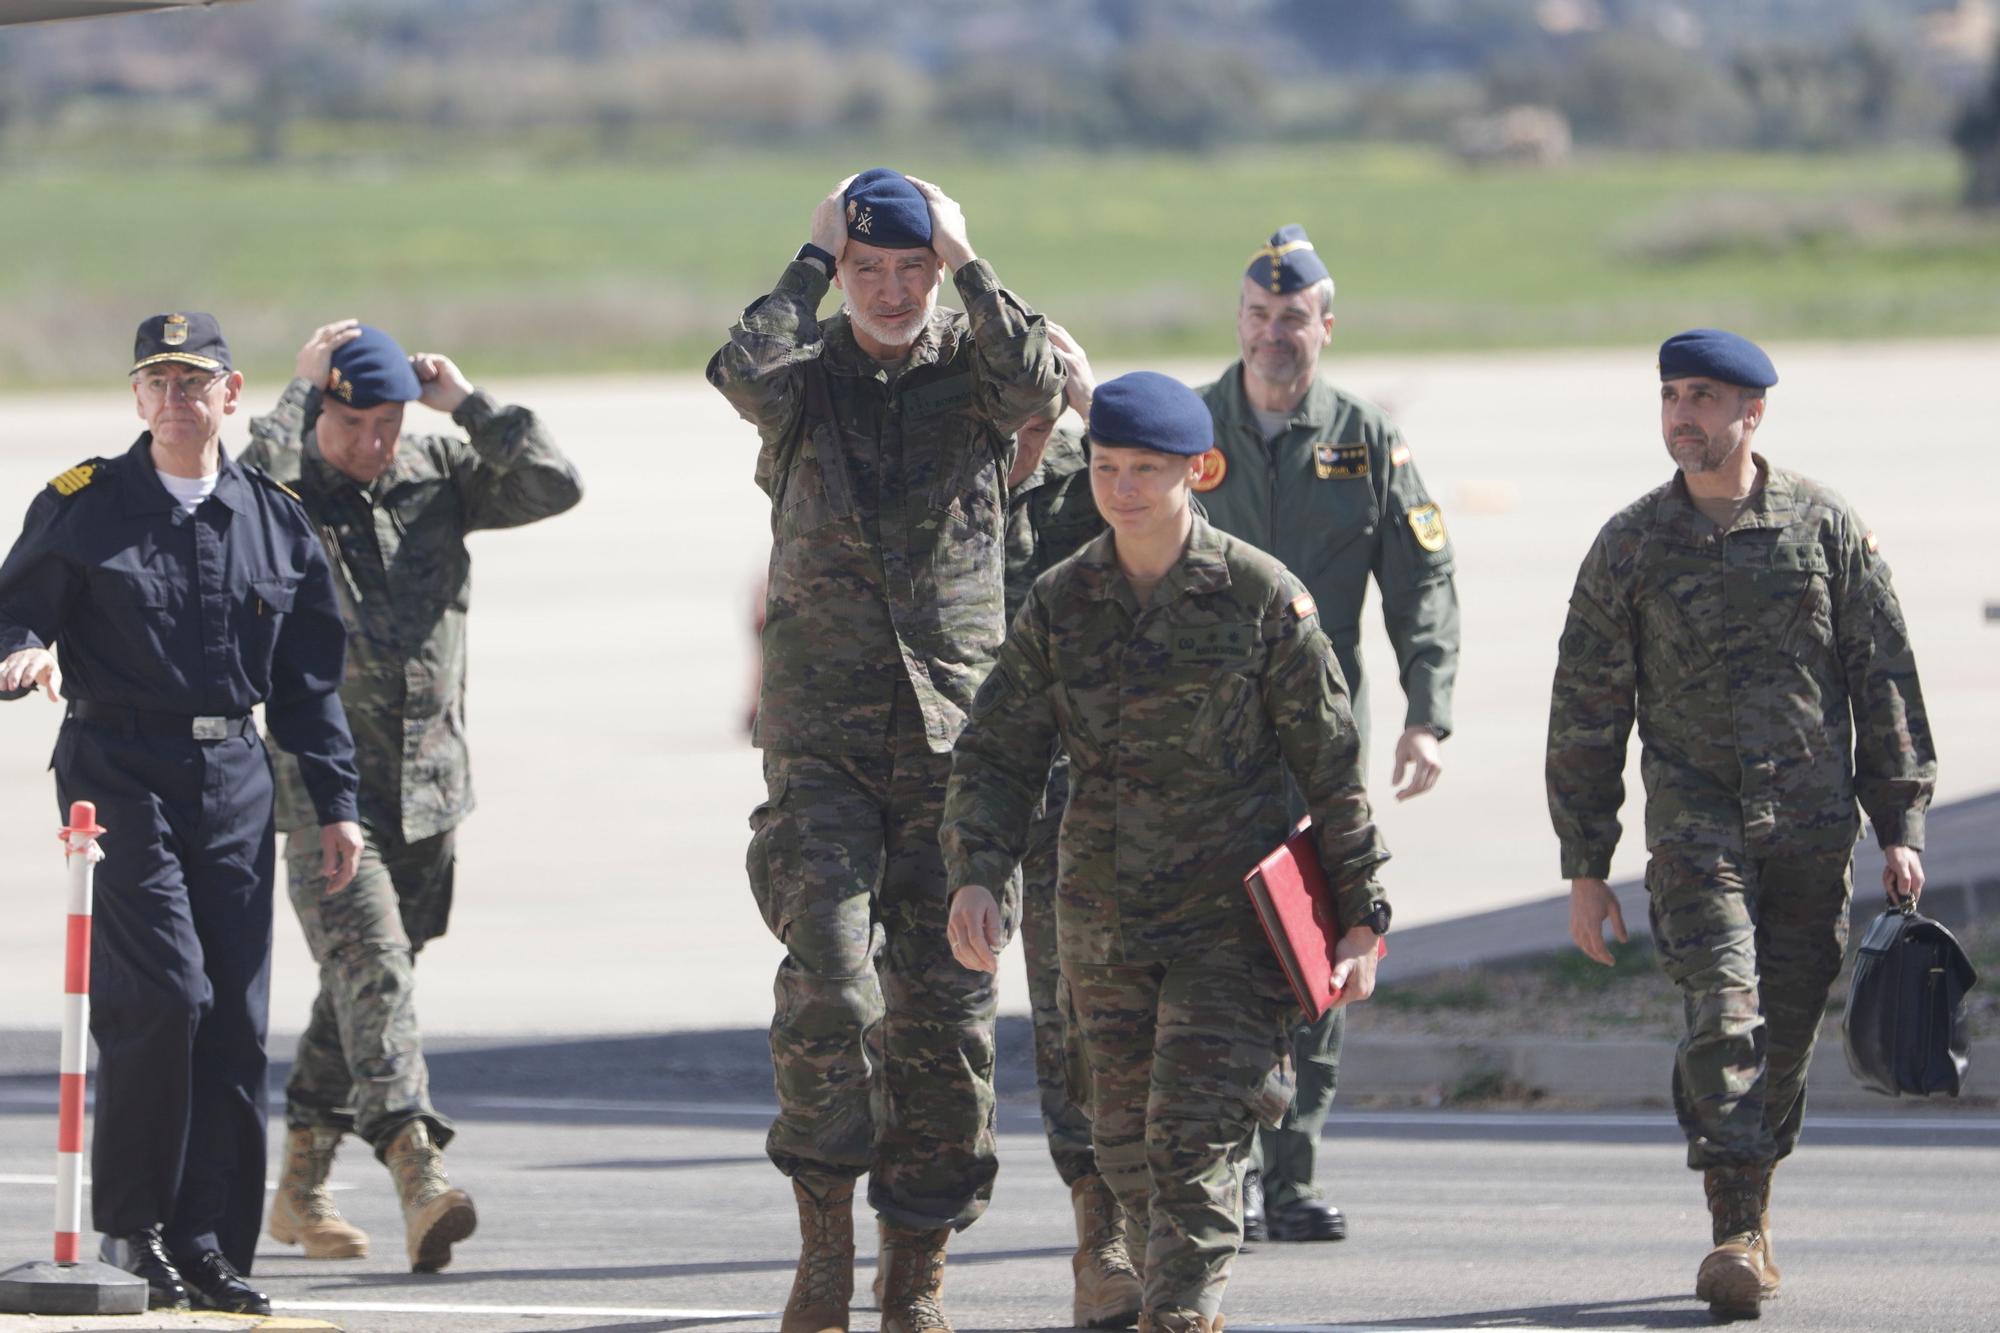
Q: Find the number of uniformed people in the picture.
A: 7